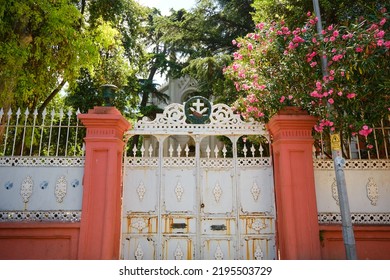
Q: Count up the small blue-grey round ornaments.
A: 3